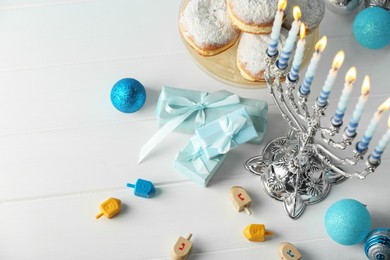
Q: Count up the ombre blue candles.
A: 9